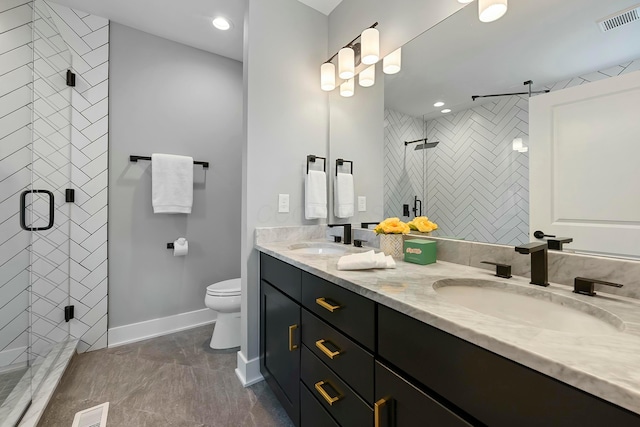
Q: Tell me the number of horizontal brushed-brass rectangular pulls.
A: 3